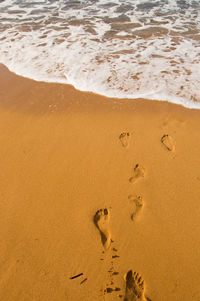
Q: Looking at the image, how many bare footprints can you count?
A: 6